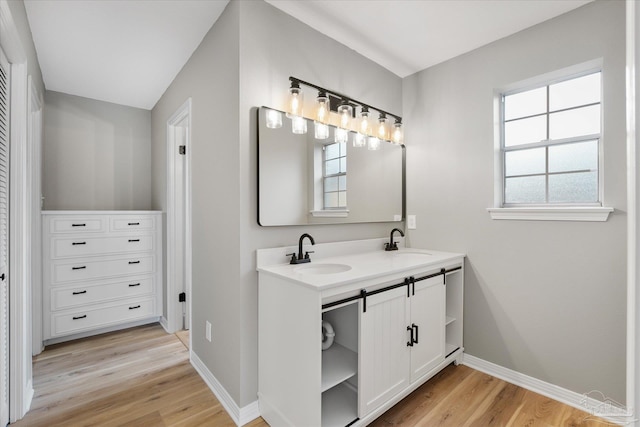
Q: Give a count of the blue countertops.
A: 0